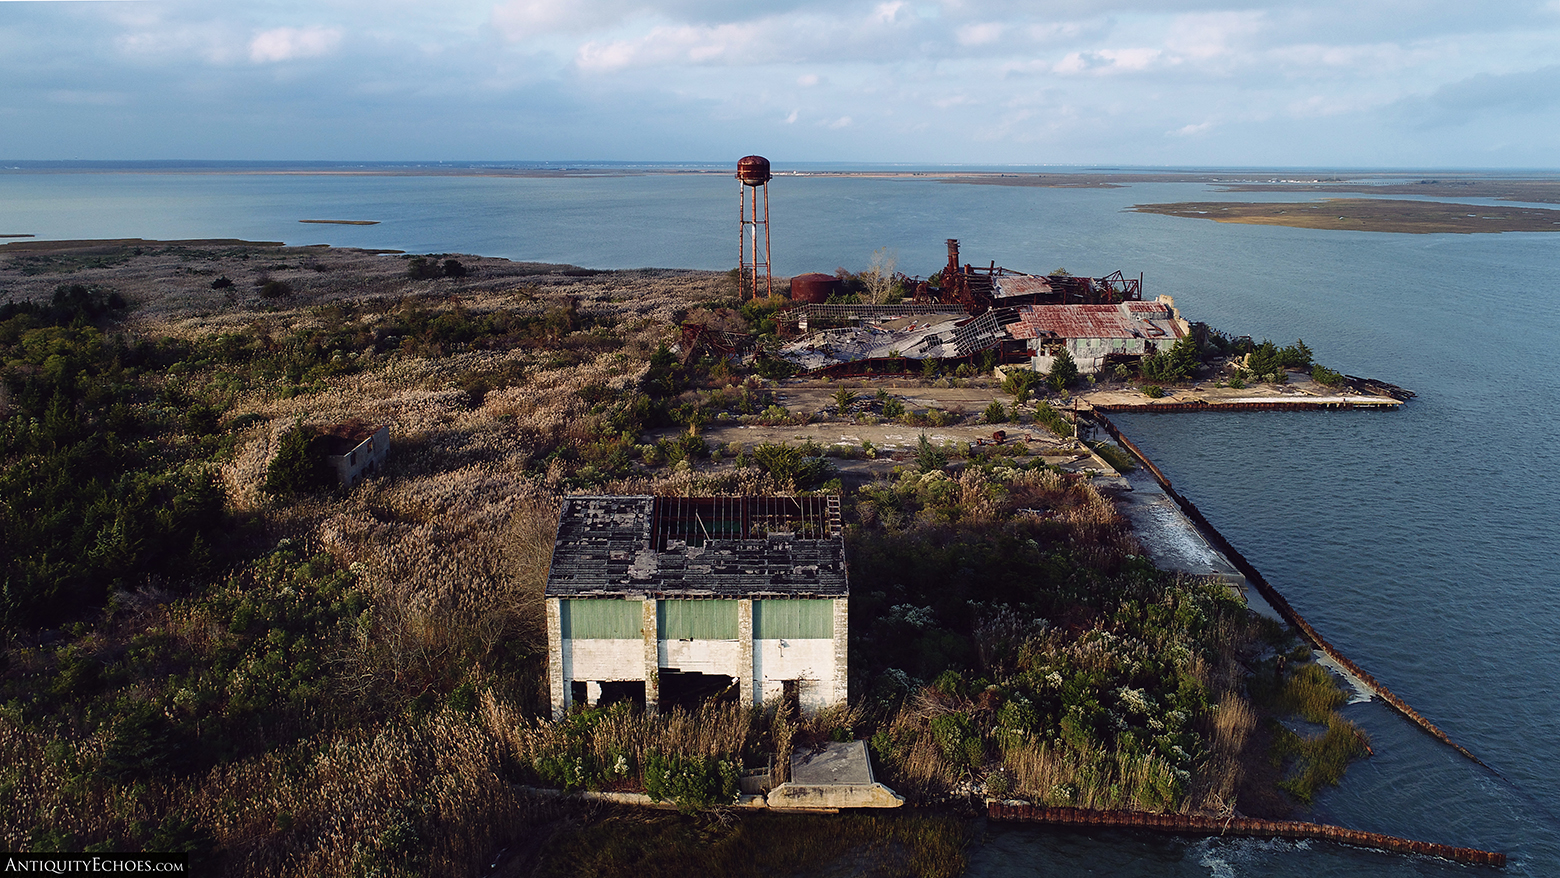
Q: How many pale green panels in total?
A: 3